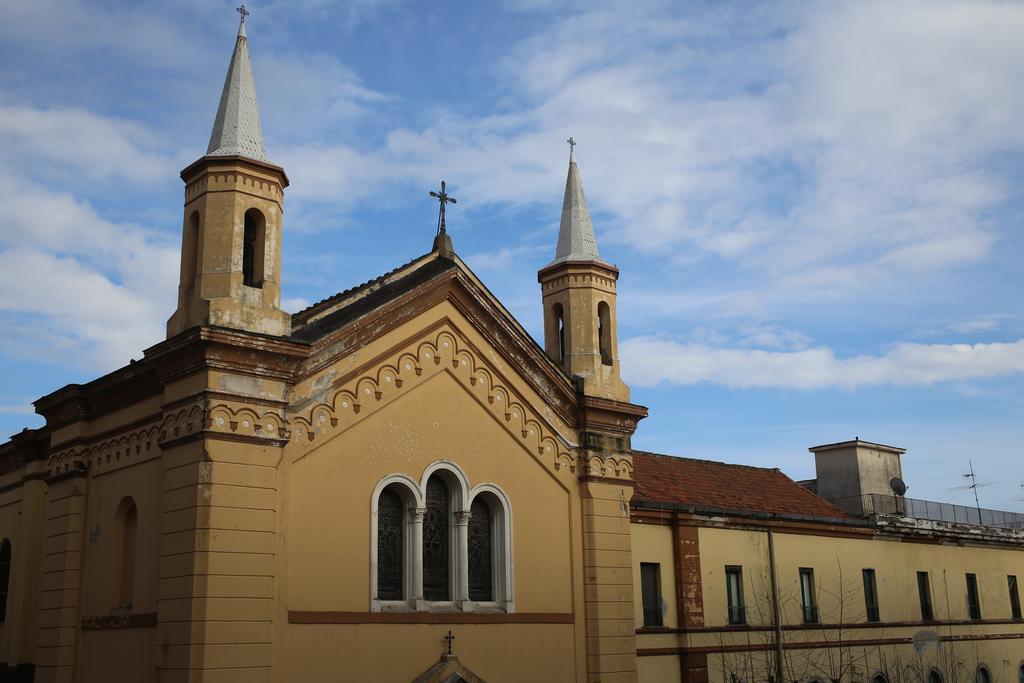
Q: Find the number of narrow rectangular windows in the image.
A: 7